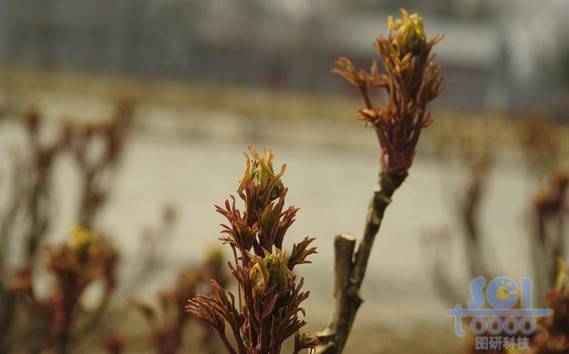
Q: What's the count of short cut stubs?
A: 1